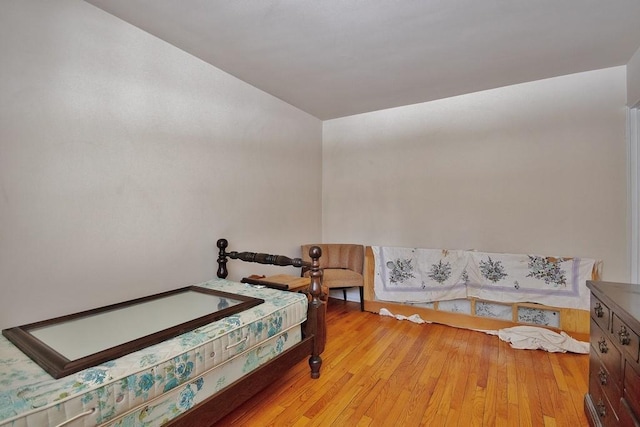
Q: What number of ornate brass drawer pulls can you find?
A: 5